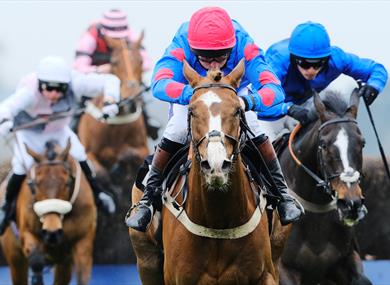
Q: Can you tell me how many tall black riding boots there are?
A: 4